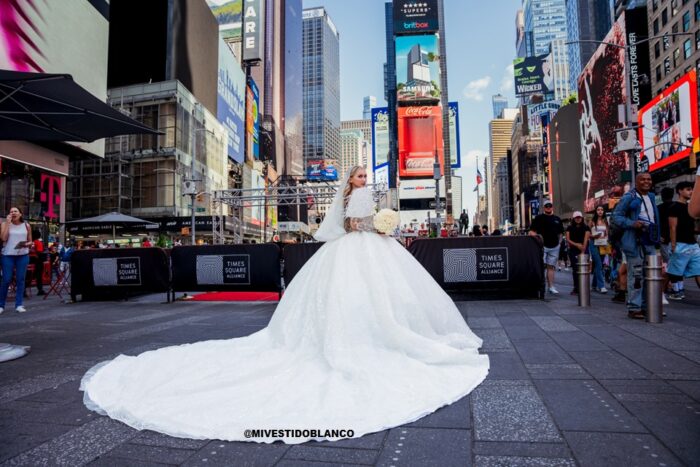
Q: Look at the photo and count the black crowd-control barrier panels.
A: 4